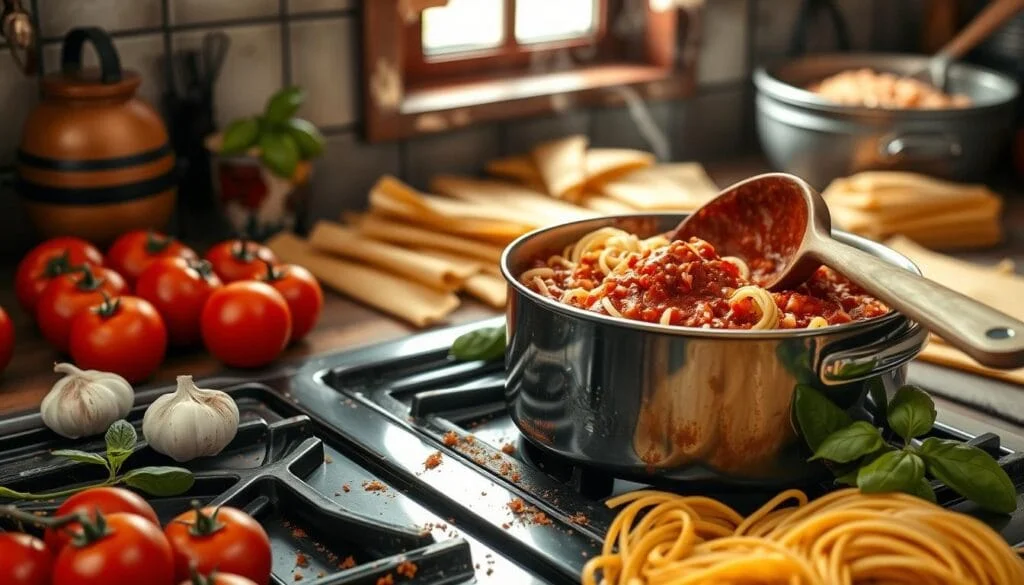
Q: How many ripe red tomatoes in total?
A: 14